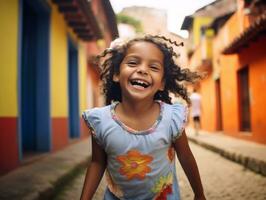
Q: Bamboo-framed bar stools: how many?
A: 0